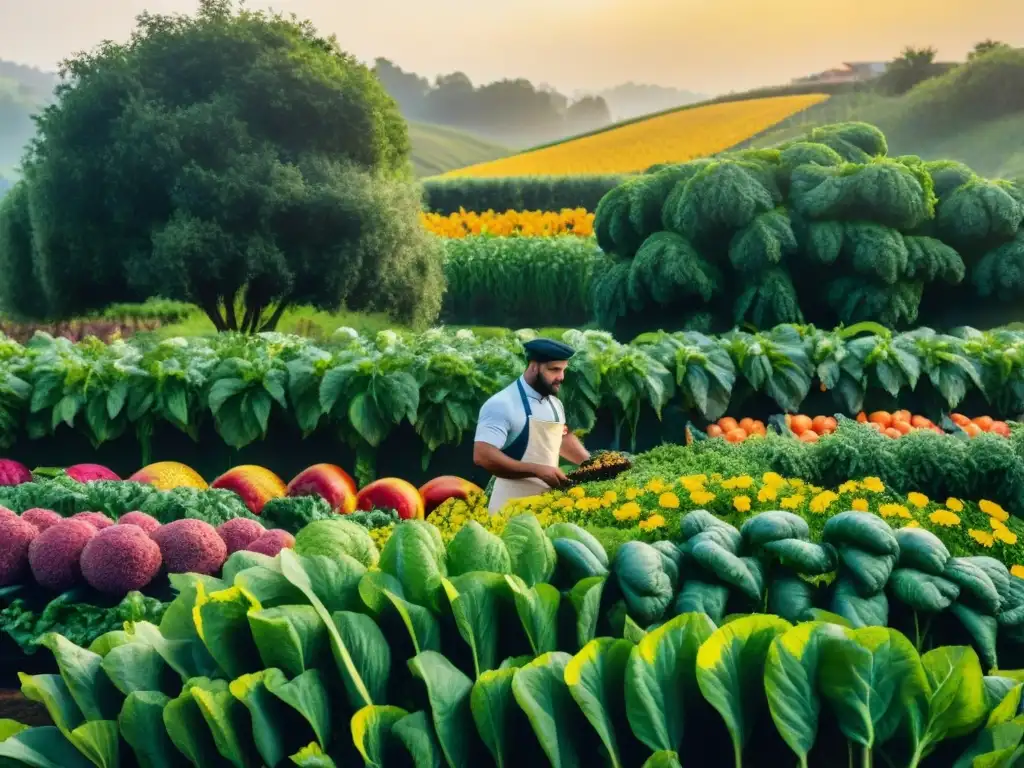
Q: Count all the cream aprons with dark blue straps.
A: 1